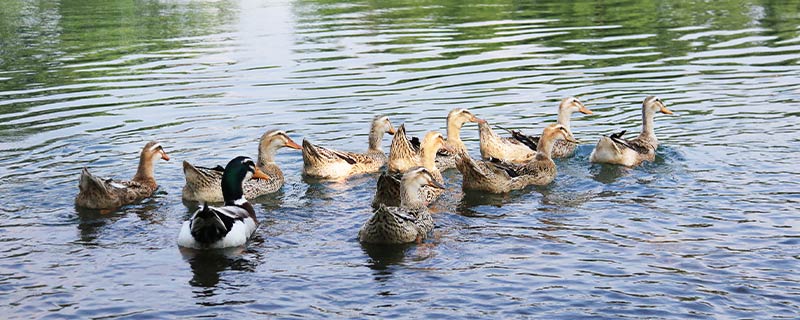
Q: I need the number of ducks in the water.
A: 10